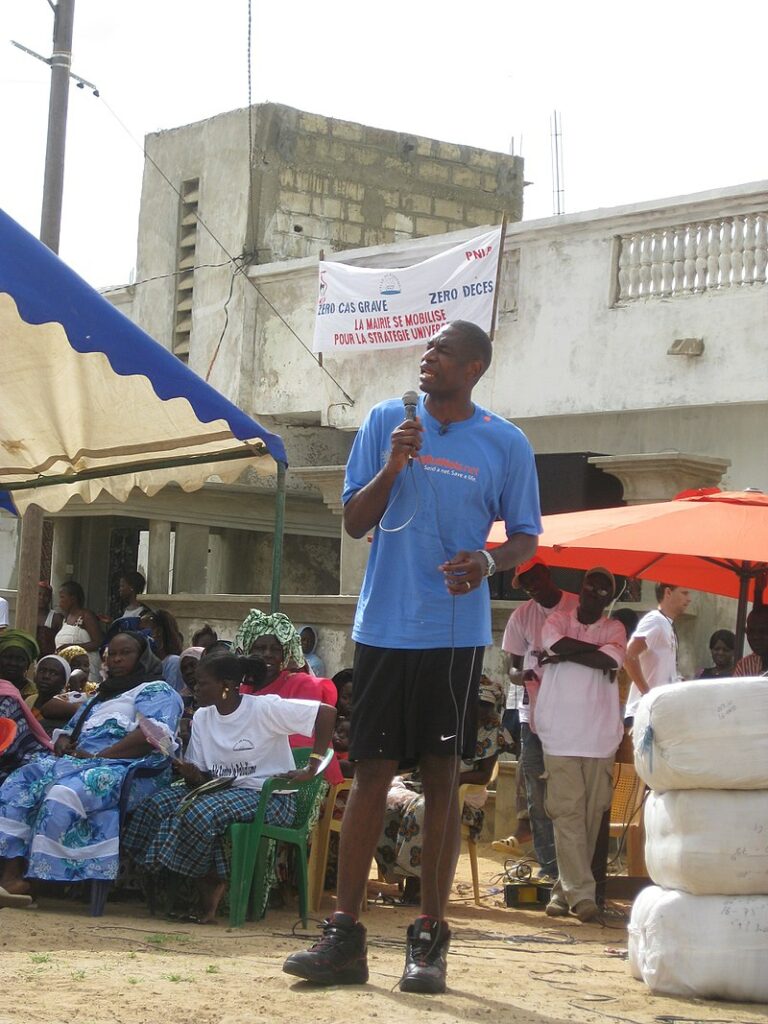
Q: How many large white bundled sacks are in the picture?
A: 3